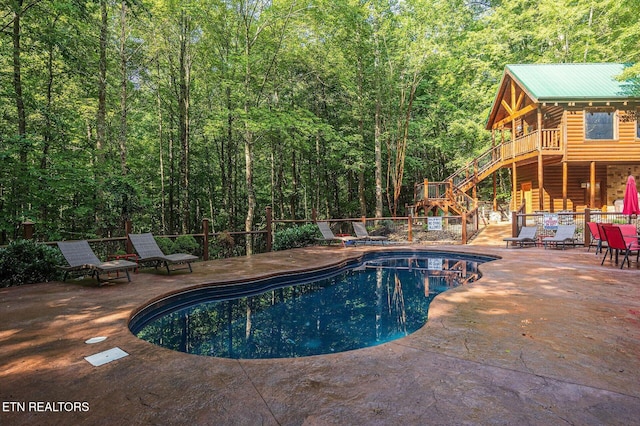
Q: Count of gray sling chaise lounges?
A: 6